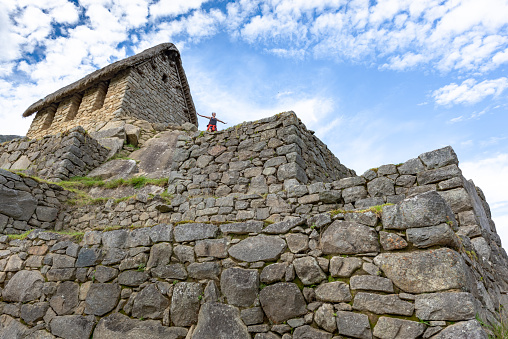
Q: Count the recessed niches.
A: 3